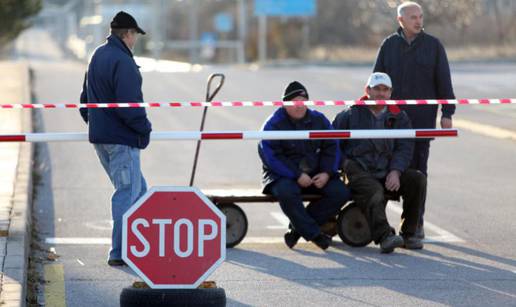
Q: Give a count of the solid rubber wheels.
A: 2